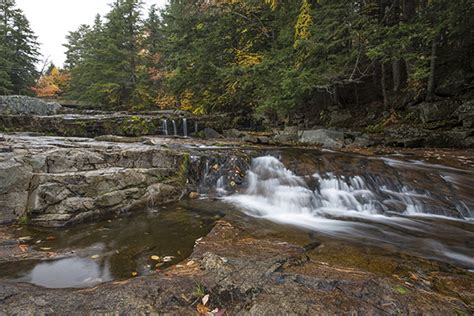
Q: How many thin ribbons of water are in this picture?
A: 4